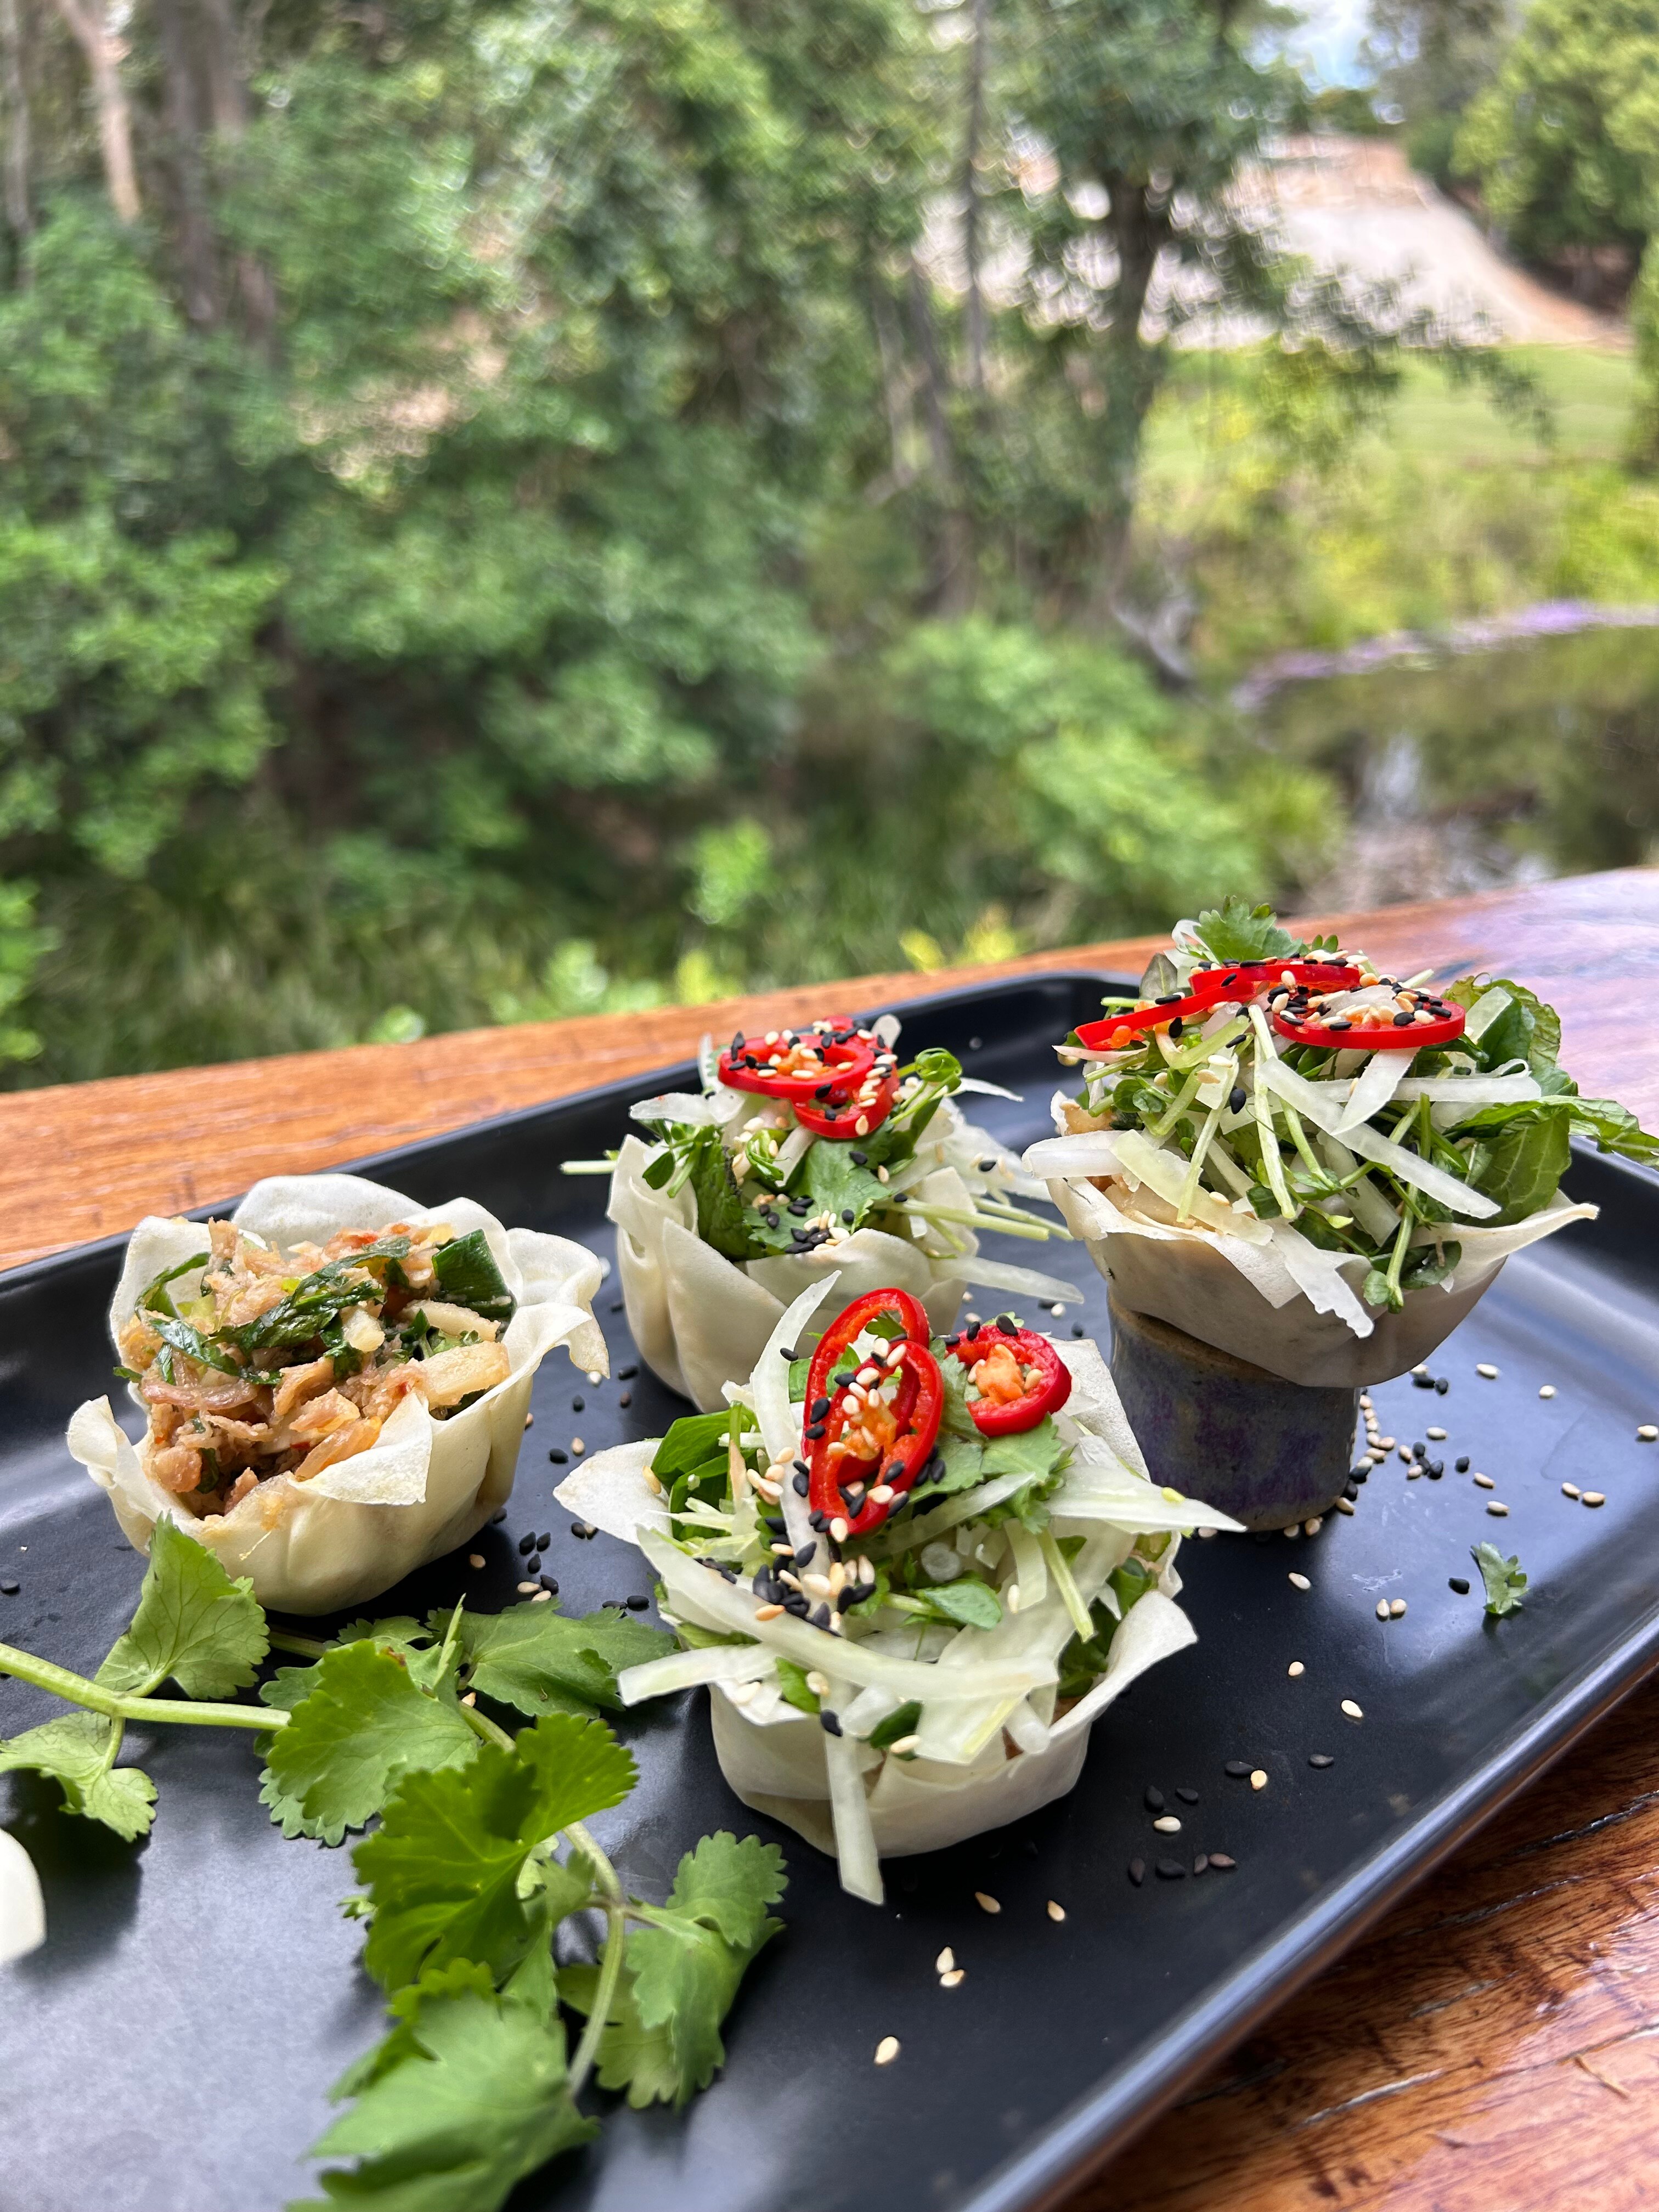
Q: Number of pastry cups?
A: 4